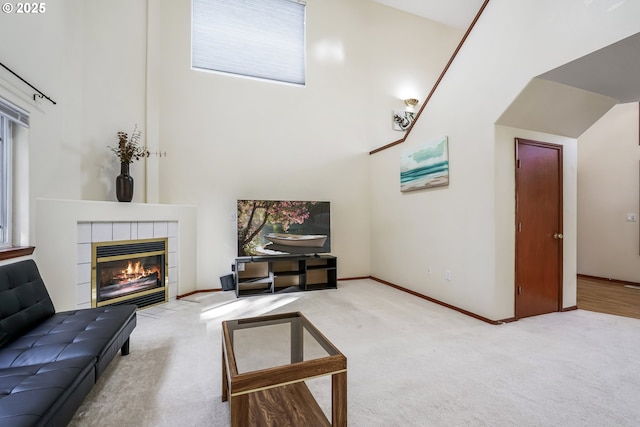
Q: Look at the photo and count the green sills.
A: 0